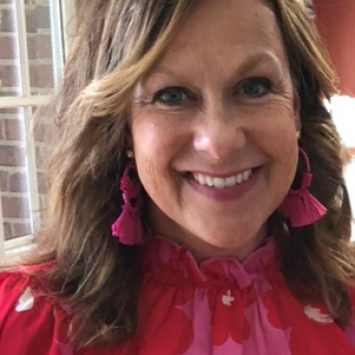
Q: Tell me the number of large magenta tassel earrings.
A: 2